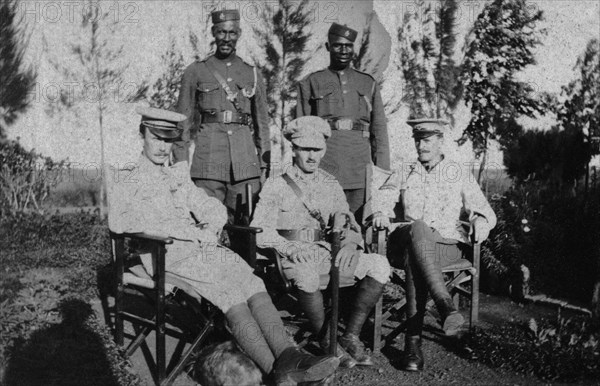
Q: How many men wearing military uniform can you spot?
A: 5